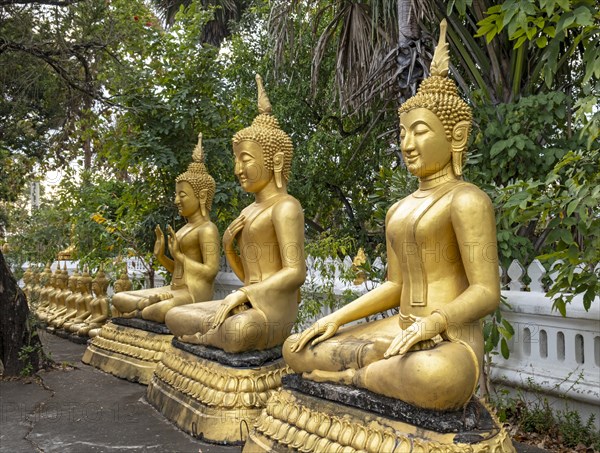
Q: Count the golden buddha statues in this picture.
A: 12